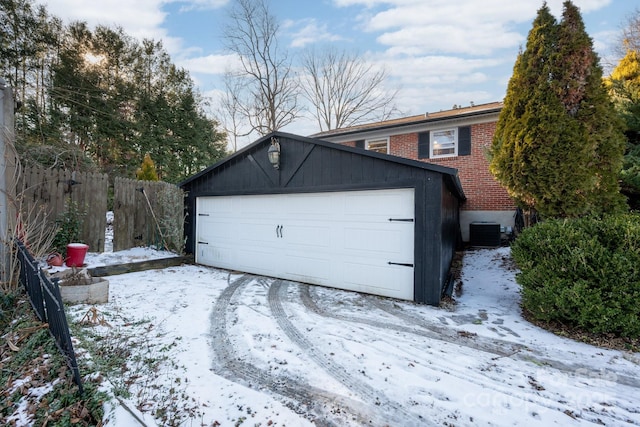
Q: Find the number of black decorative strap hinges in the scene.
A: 4